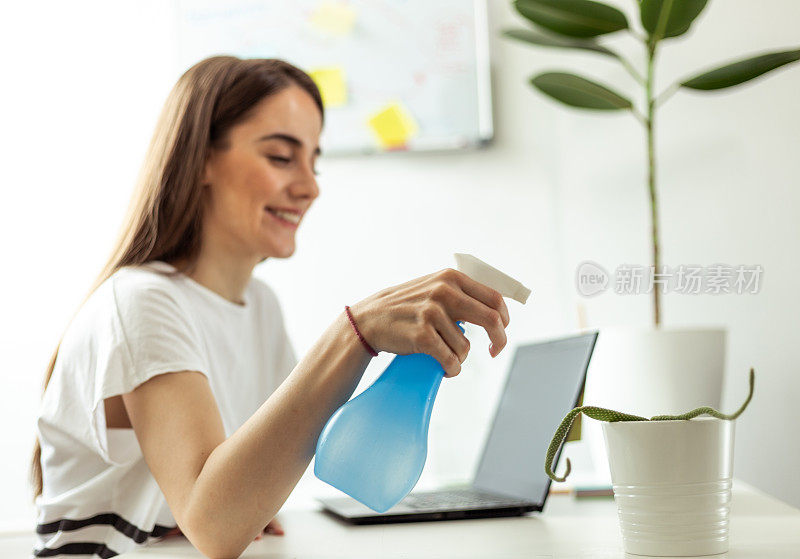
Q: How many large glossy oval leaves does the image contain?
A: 5